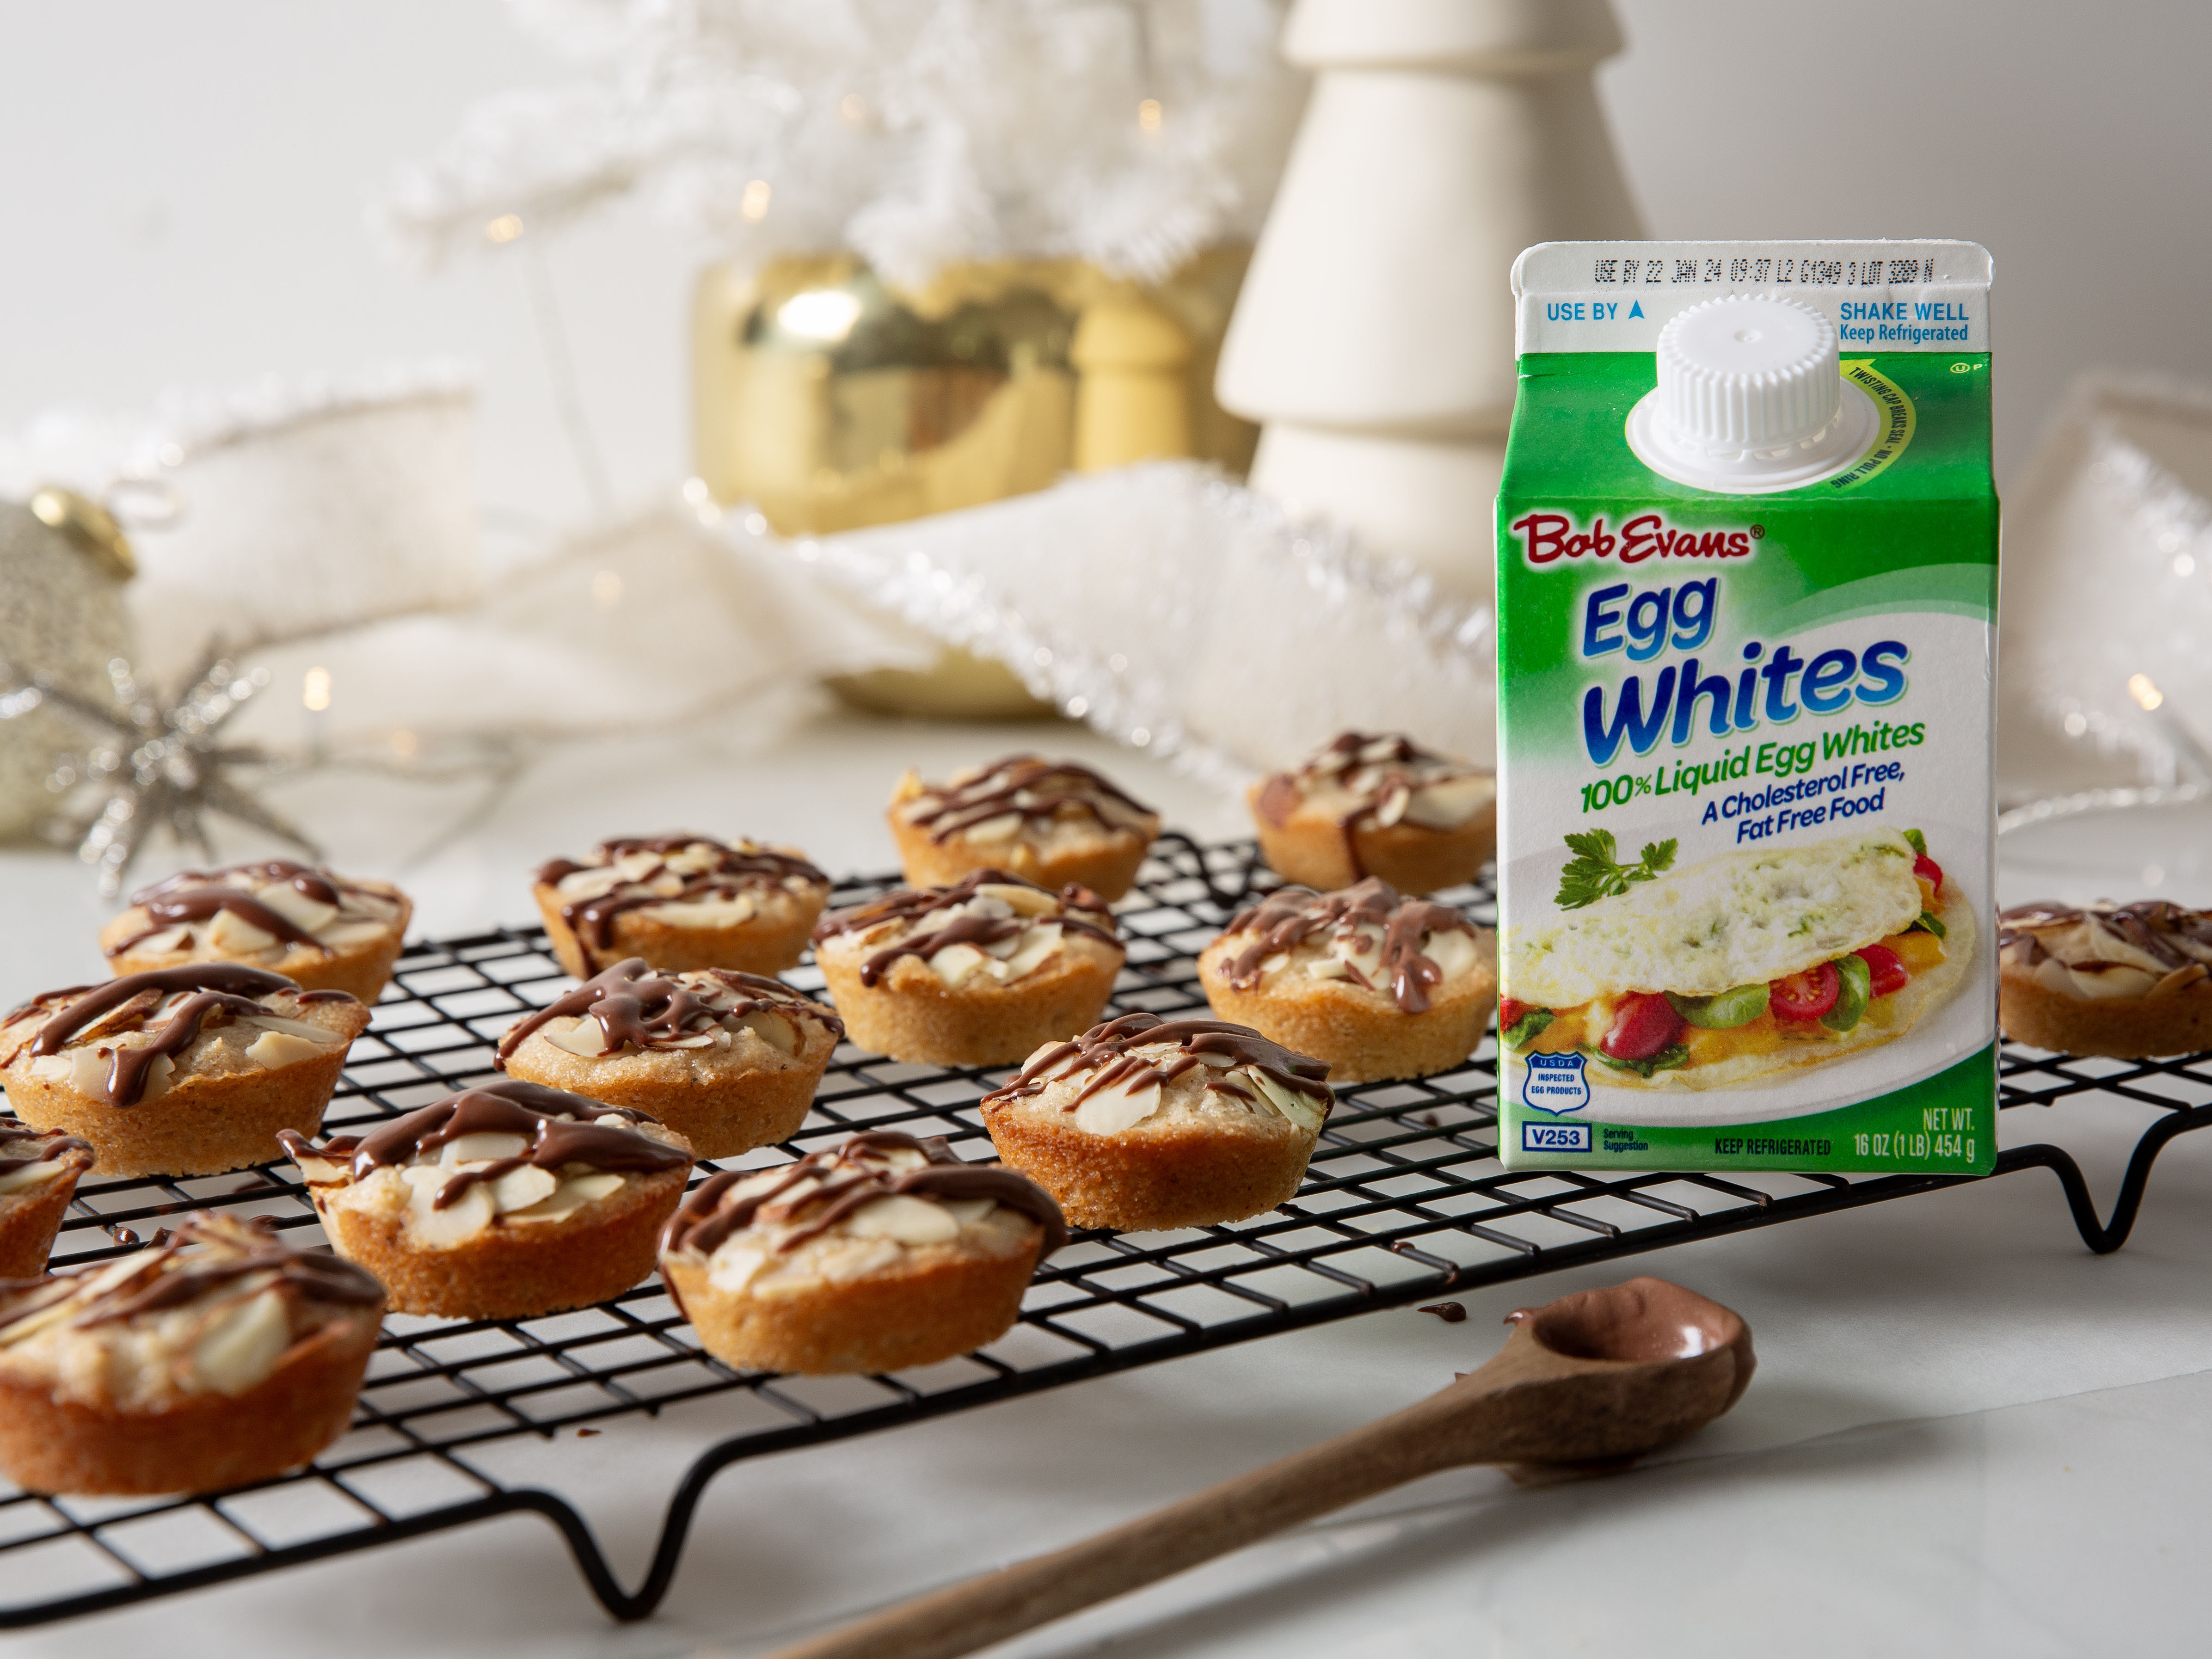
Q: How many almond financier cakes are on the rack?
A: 14